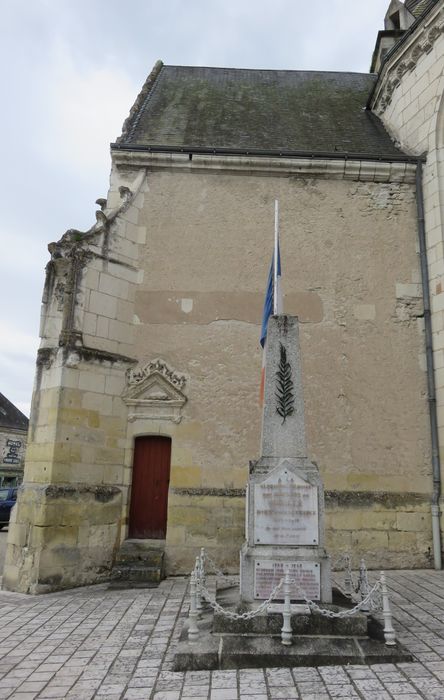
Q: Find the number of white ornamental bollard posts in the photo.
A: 7